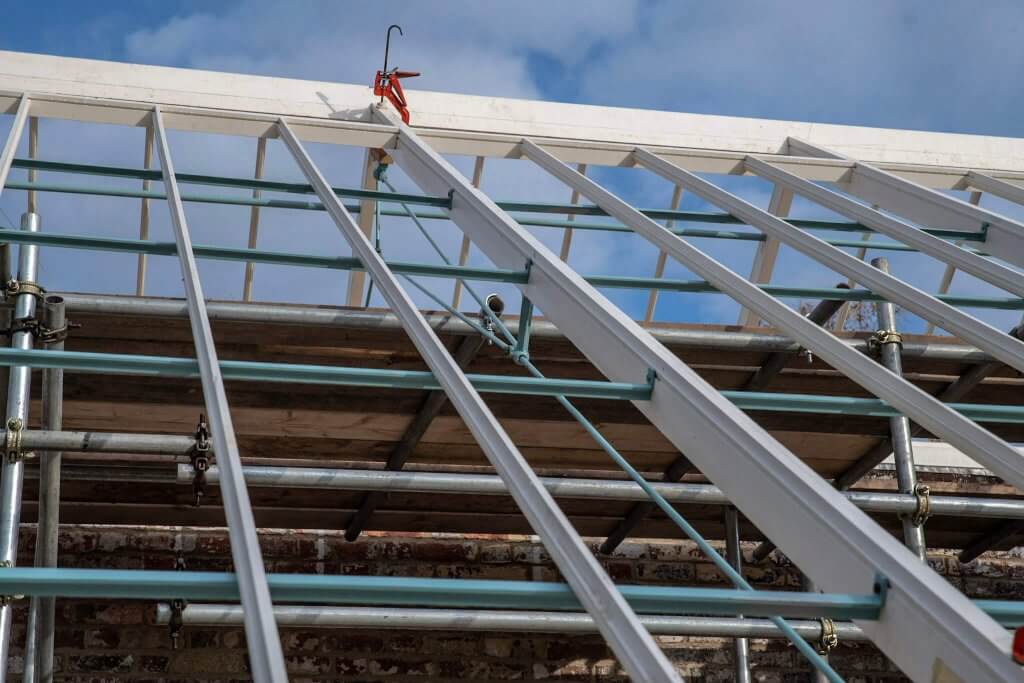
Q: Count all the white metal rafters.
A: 9